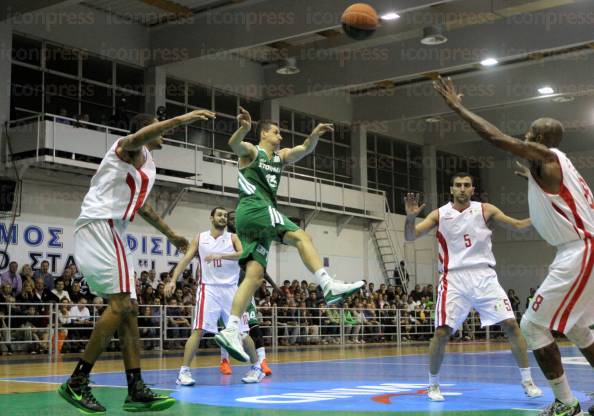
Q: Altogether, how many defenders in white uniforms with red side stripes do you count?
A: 4